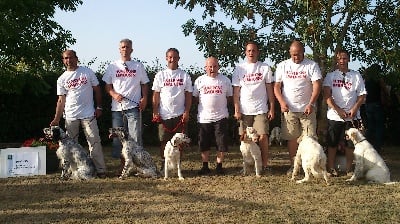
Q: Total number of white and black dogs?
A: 2